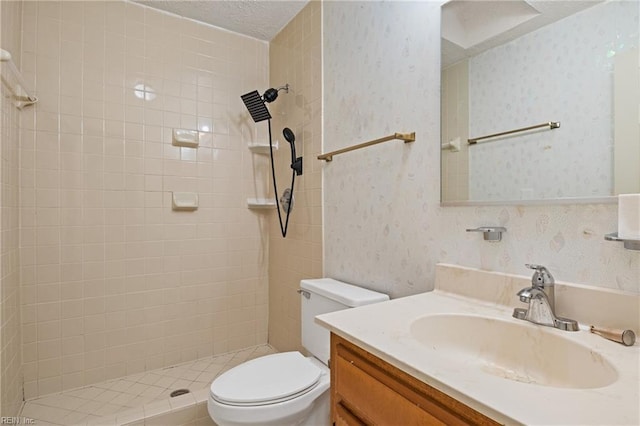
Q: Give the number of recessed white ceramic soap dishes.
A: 2